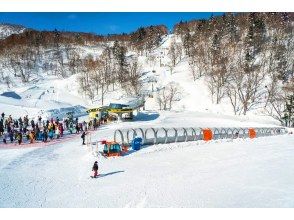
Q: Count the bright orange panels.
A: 2